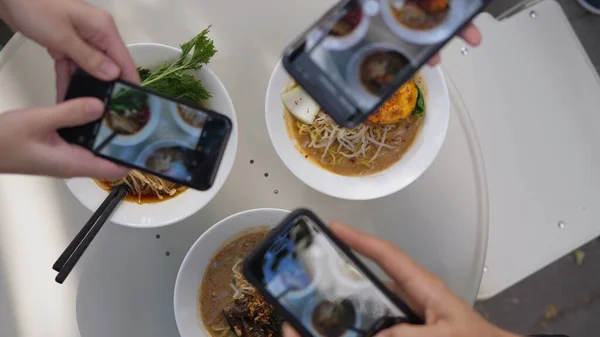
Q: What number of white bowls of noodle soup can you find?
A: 3